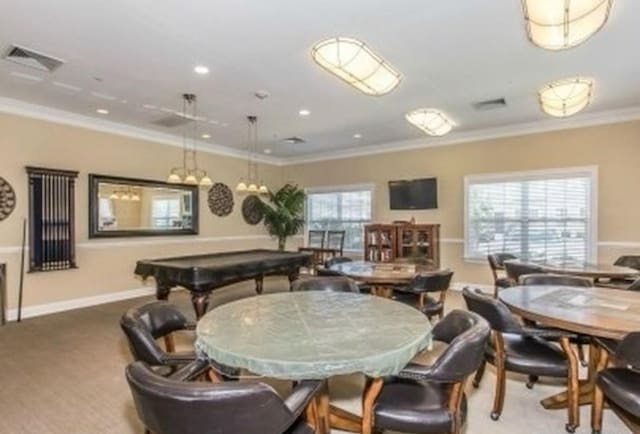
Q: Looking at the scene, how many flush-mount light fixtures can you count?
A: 4